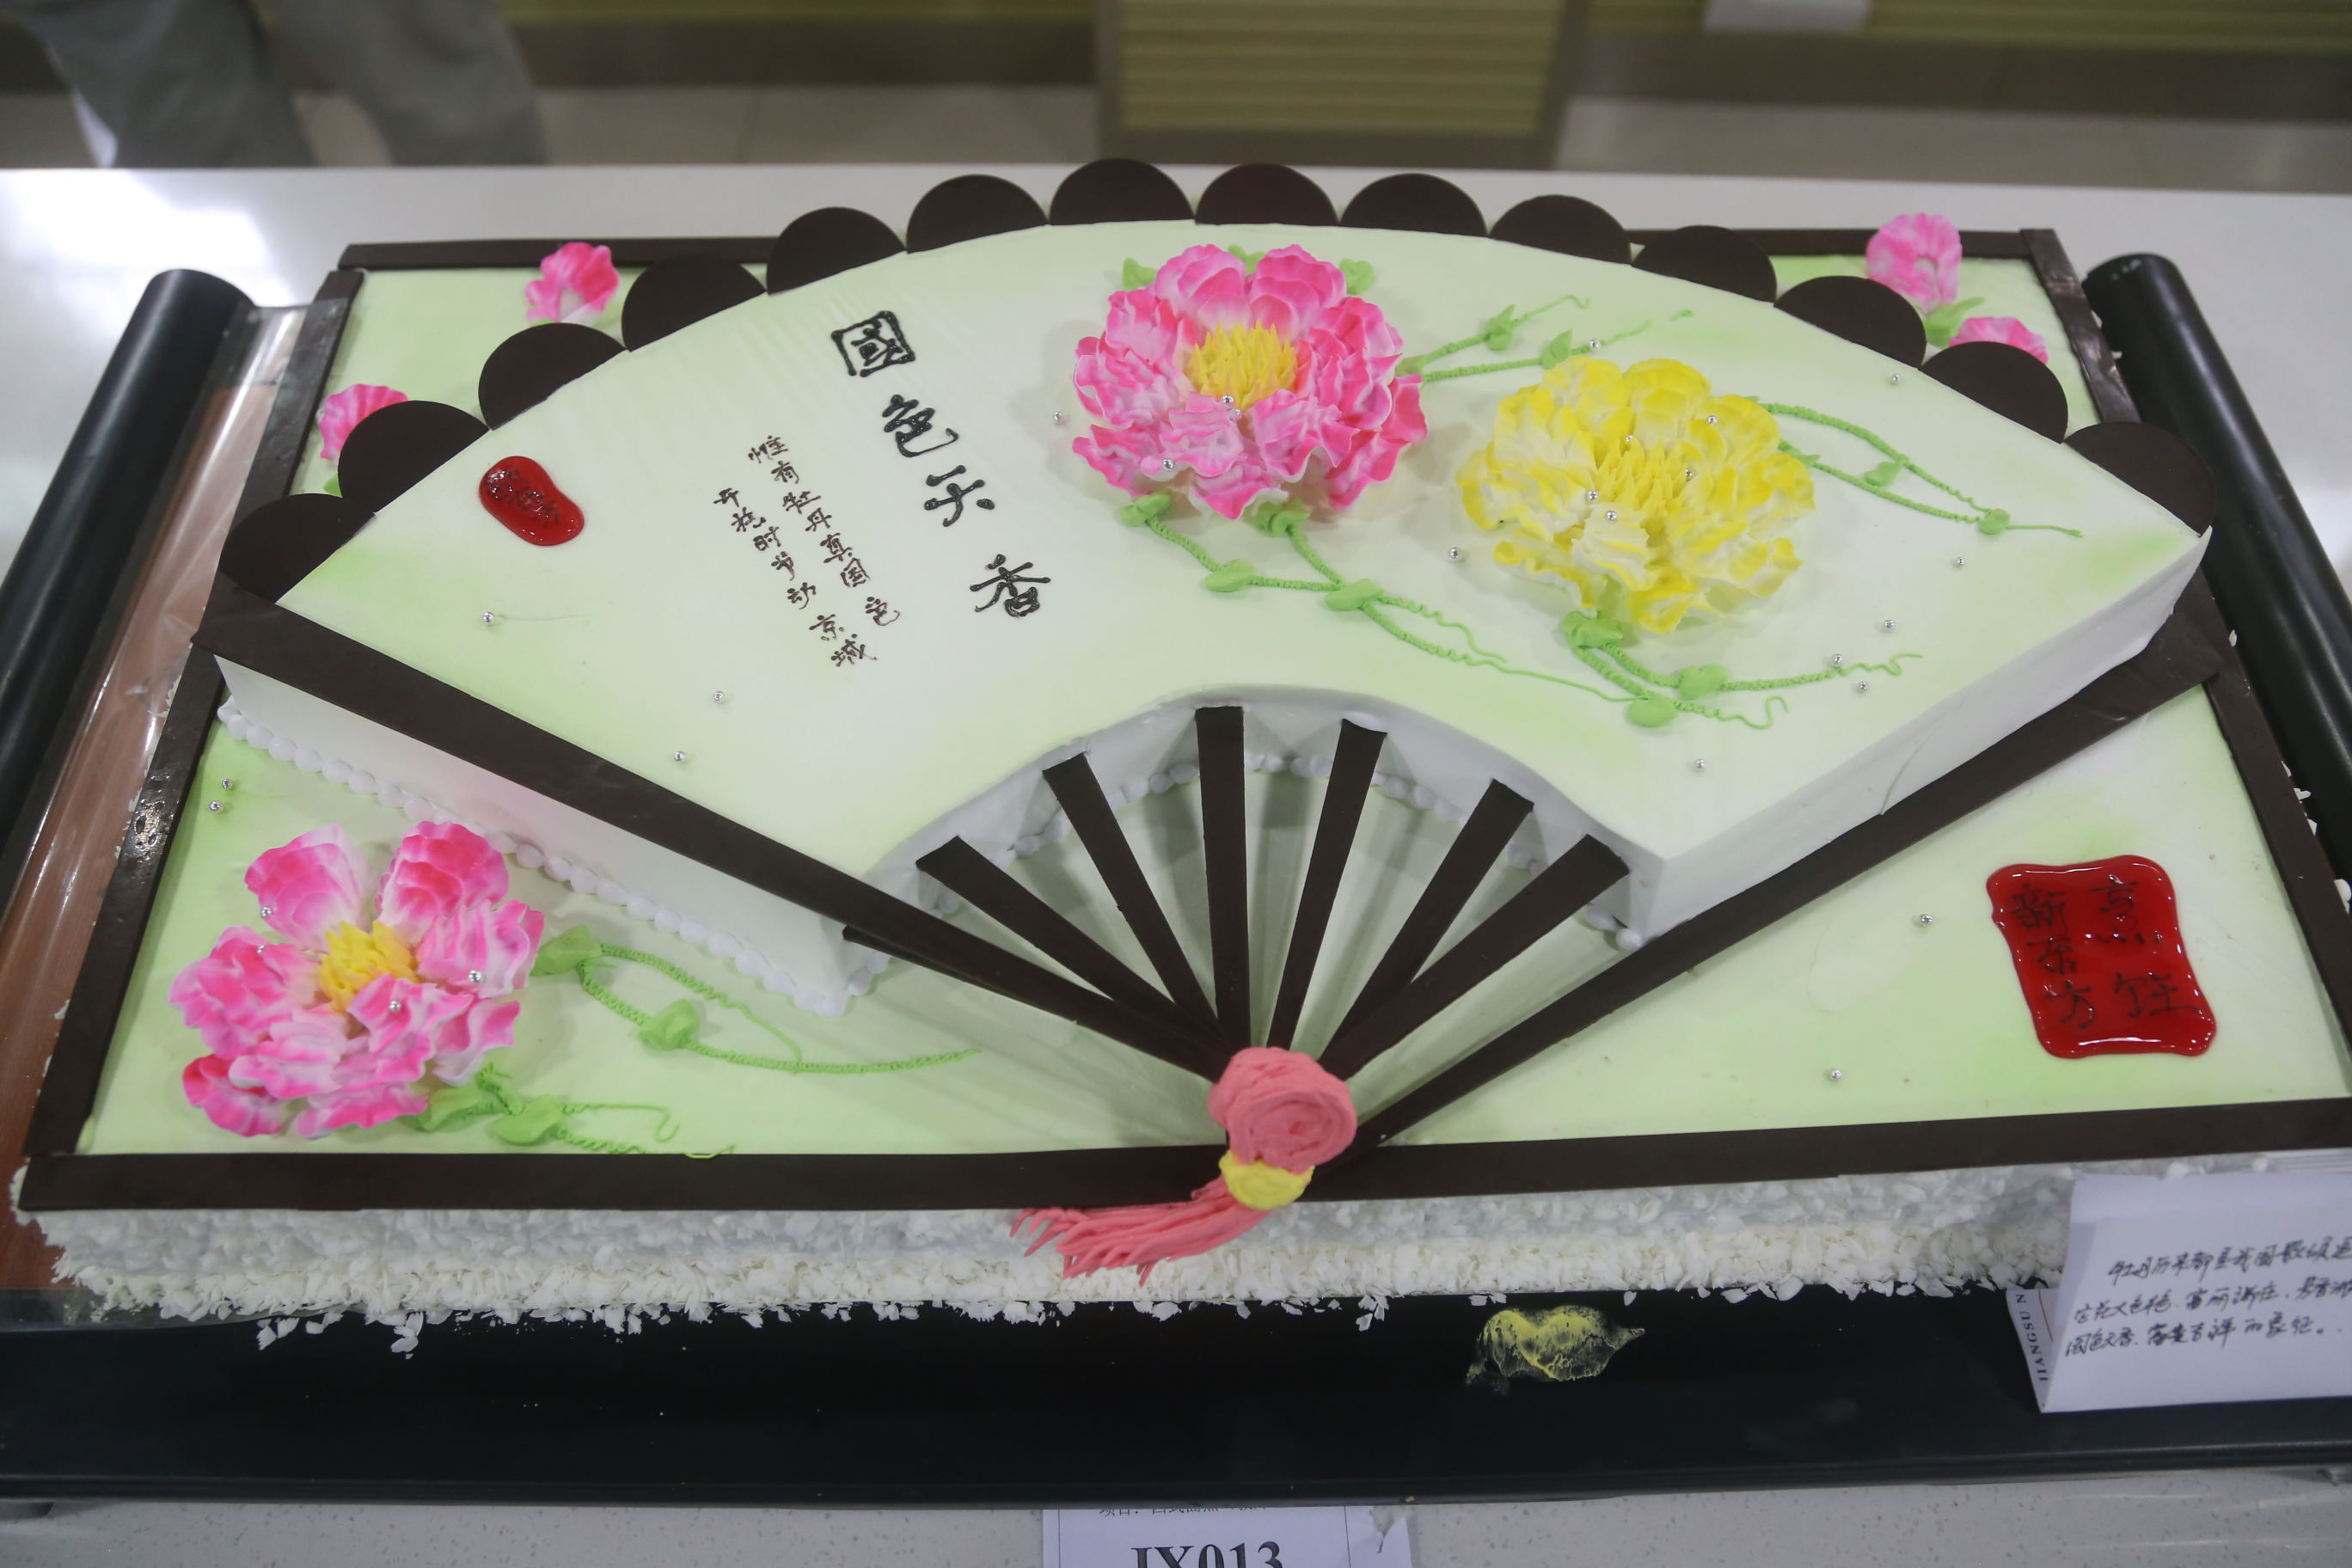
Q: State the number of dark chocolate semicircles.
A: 14